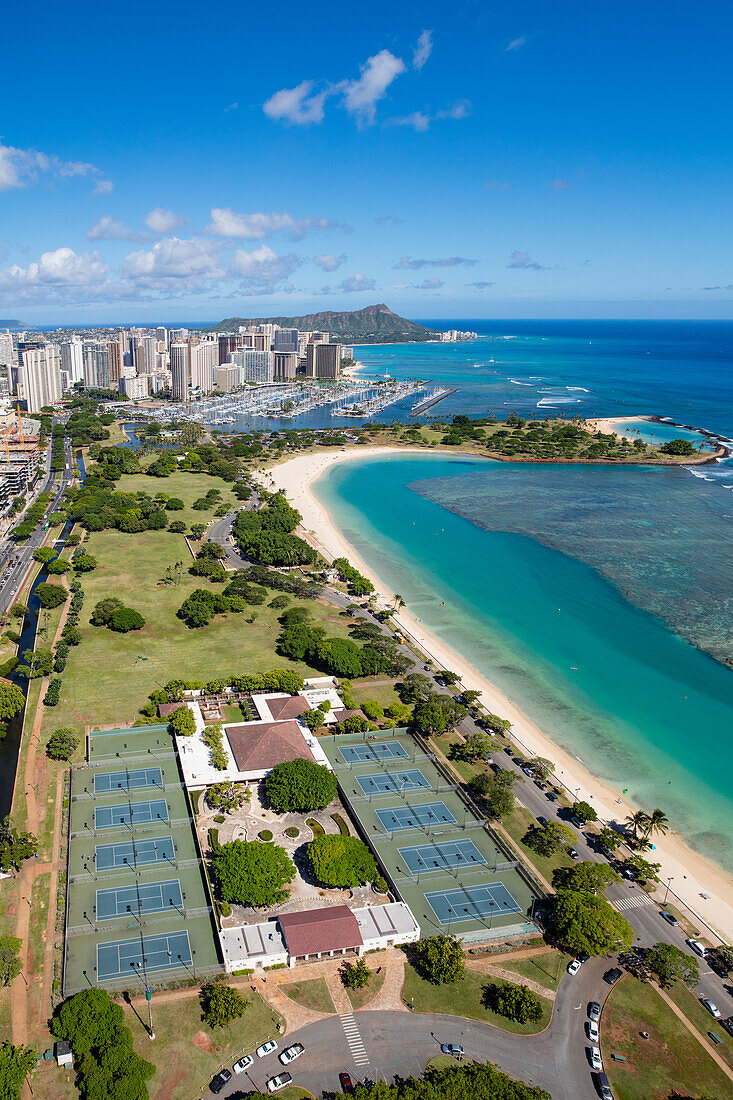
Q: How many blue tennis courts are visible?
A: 10